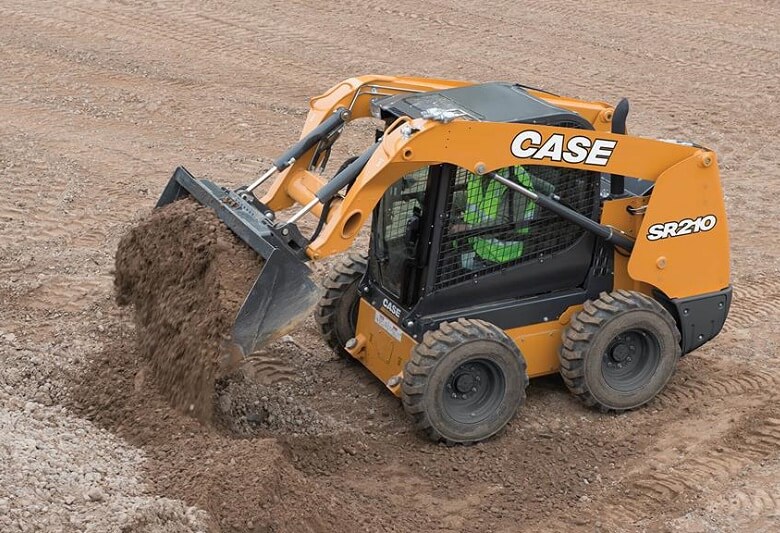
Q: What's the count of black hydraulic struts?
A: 3